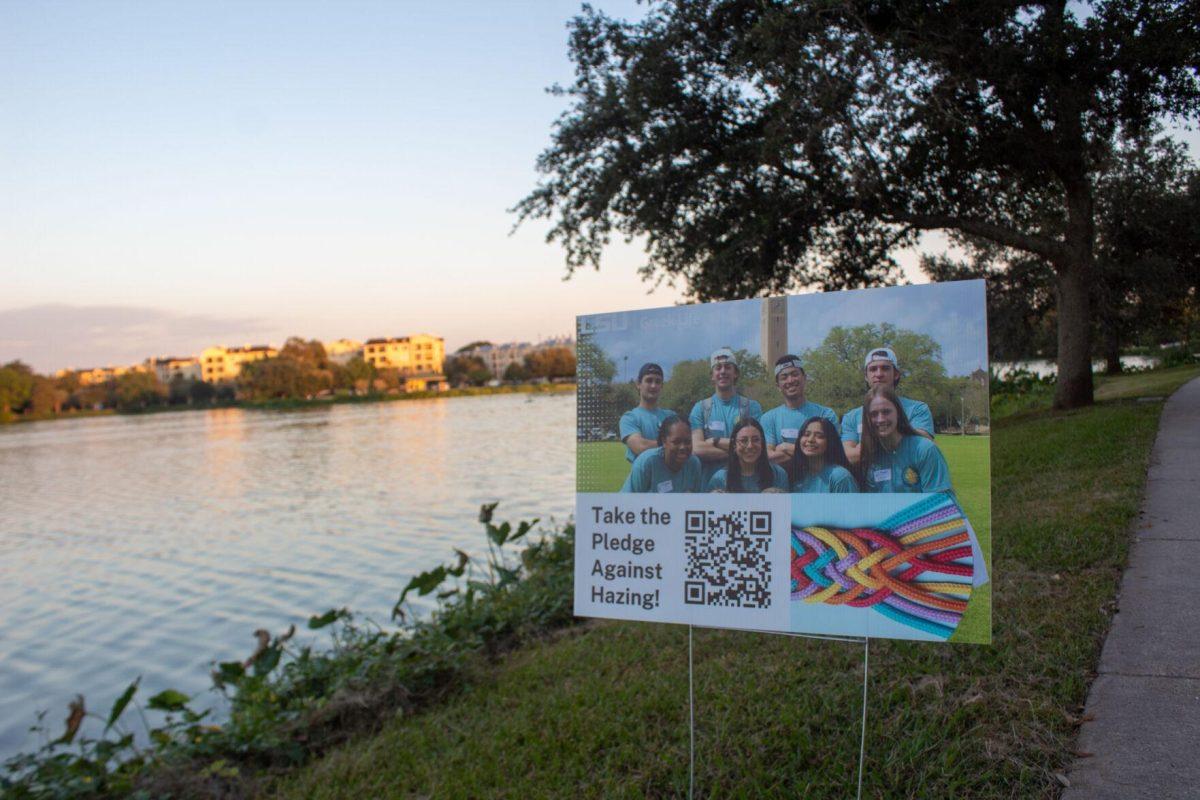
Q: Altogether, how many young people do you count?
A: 8